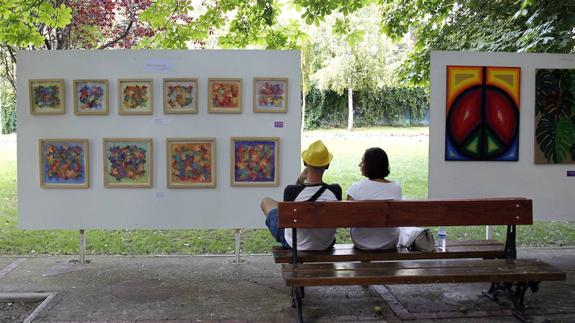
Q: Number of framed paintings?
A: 10